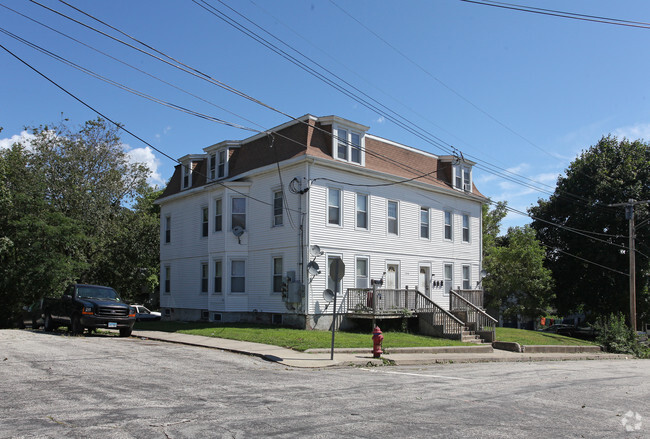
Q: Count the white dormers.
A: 4